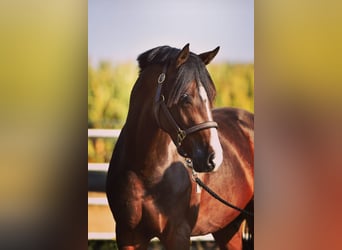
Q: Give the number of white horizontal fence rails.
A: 4